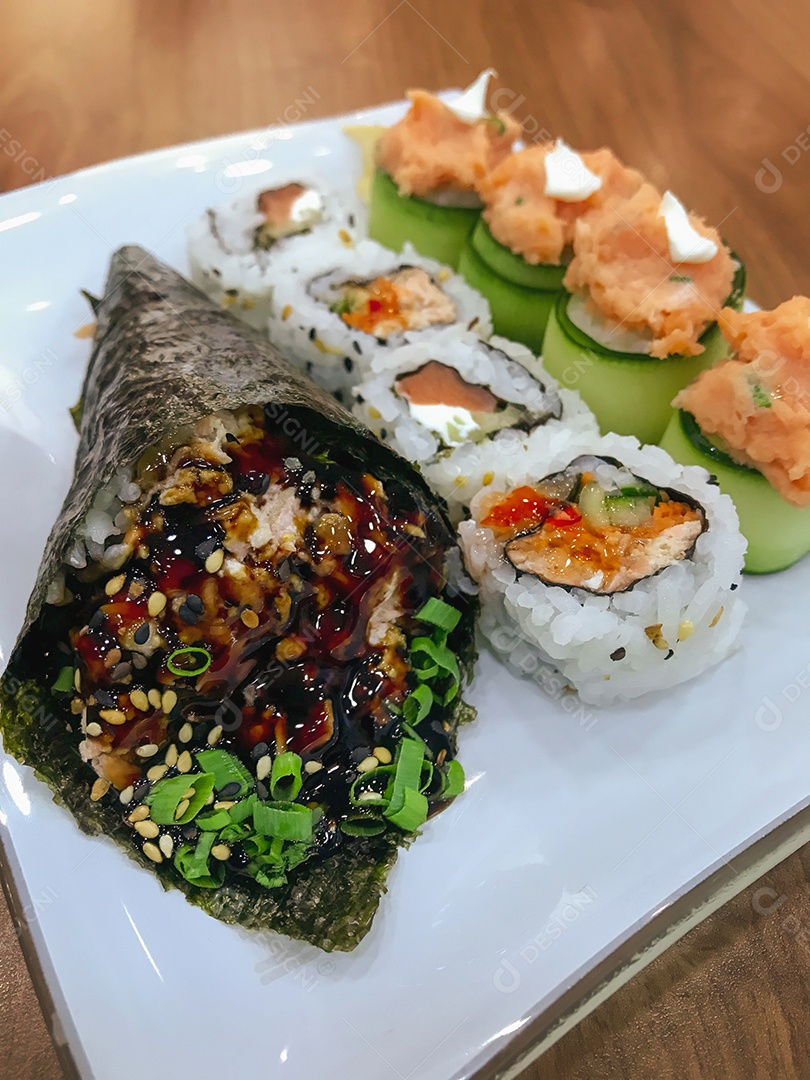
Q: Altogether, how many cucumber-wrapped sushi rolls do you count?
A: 4